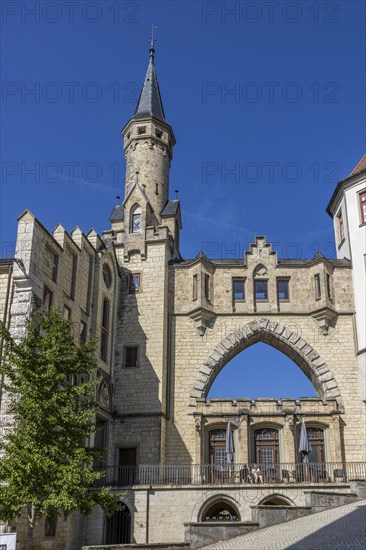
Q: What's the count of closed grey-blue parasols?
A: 2